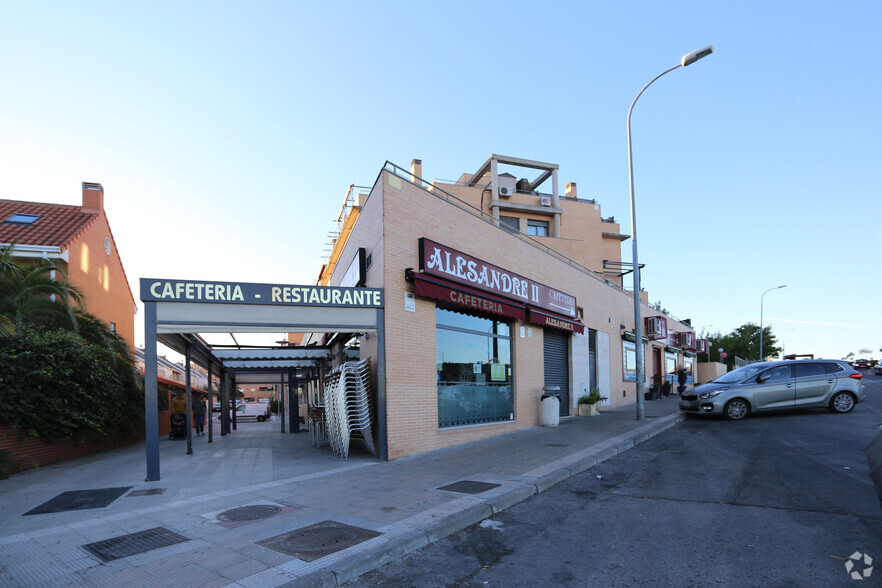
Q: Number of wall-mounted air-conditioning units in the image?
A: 5